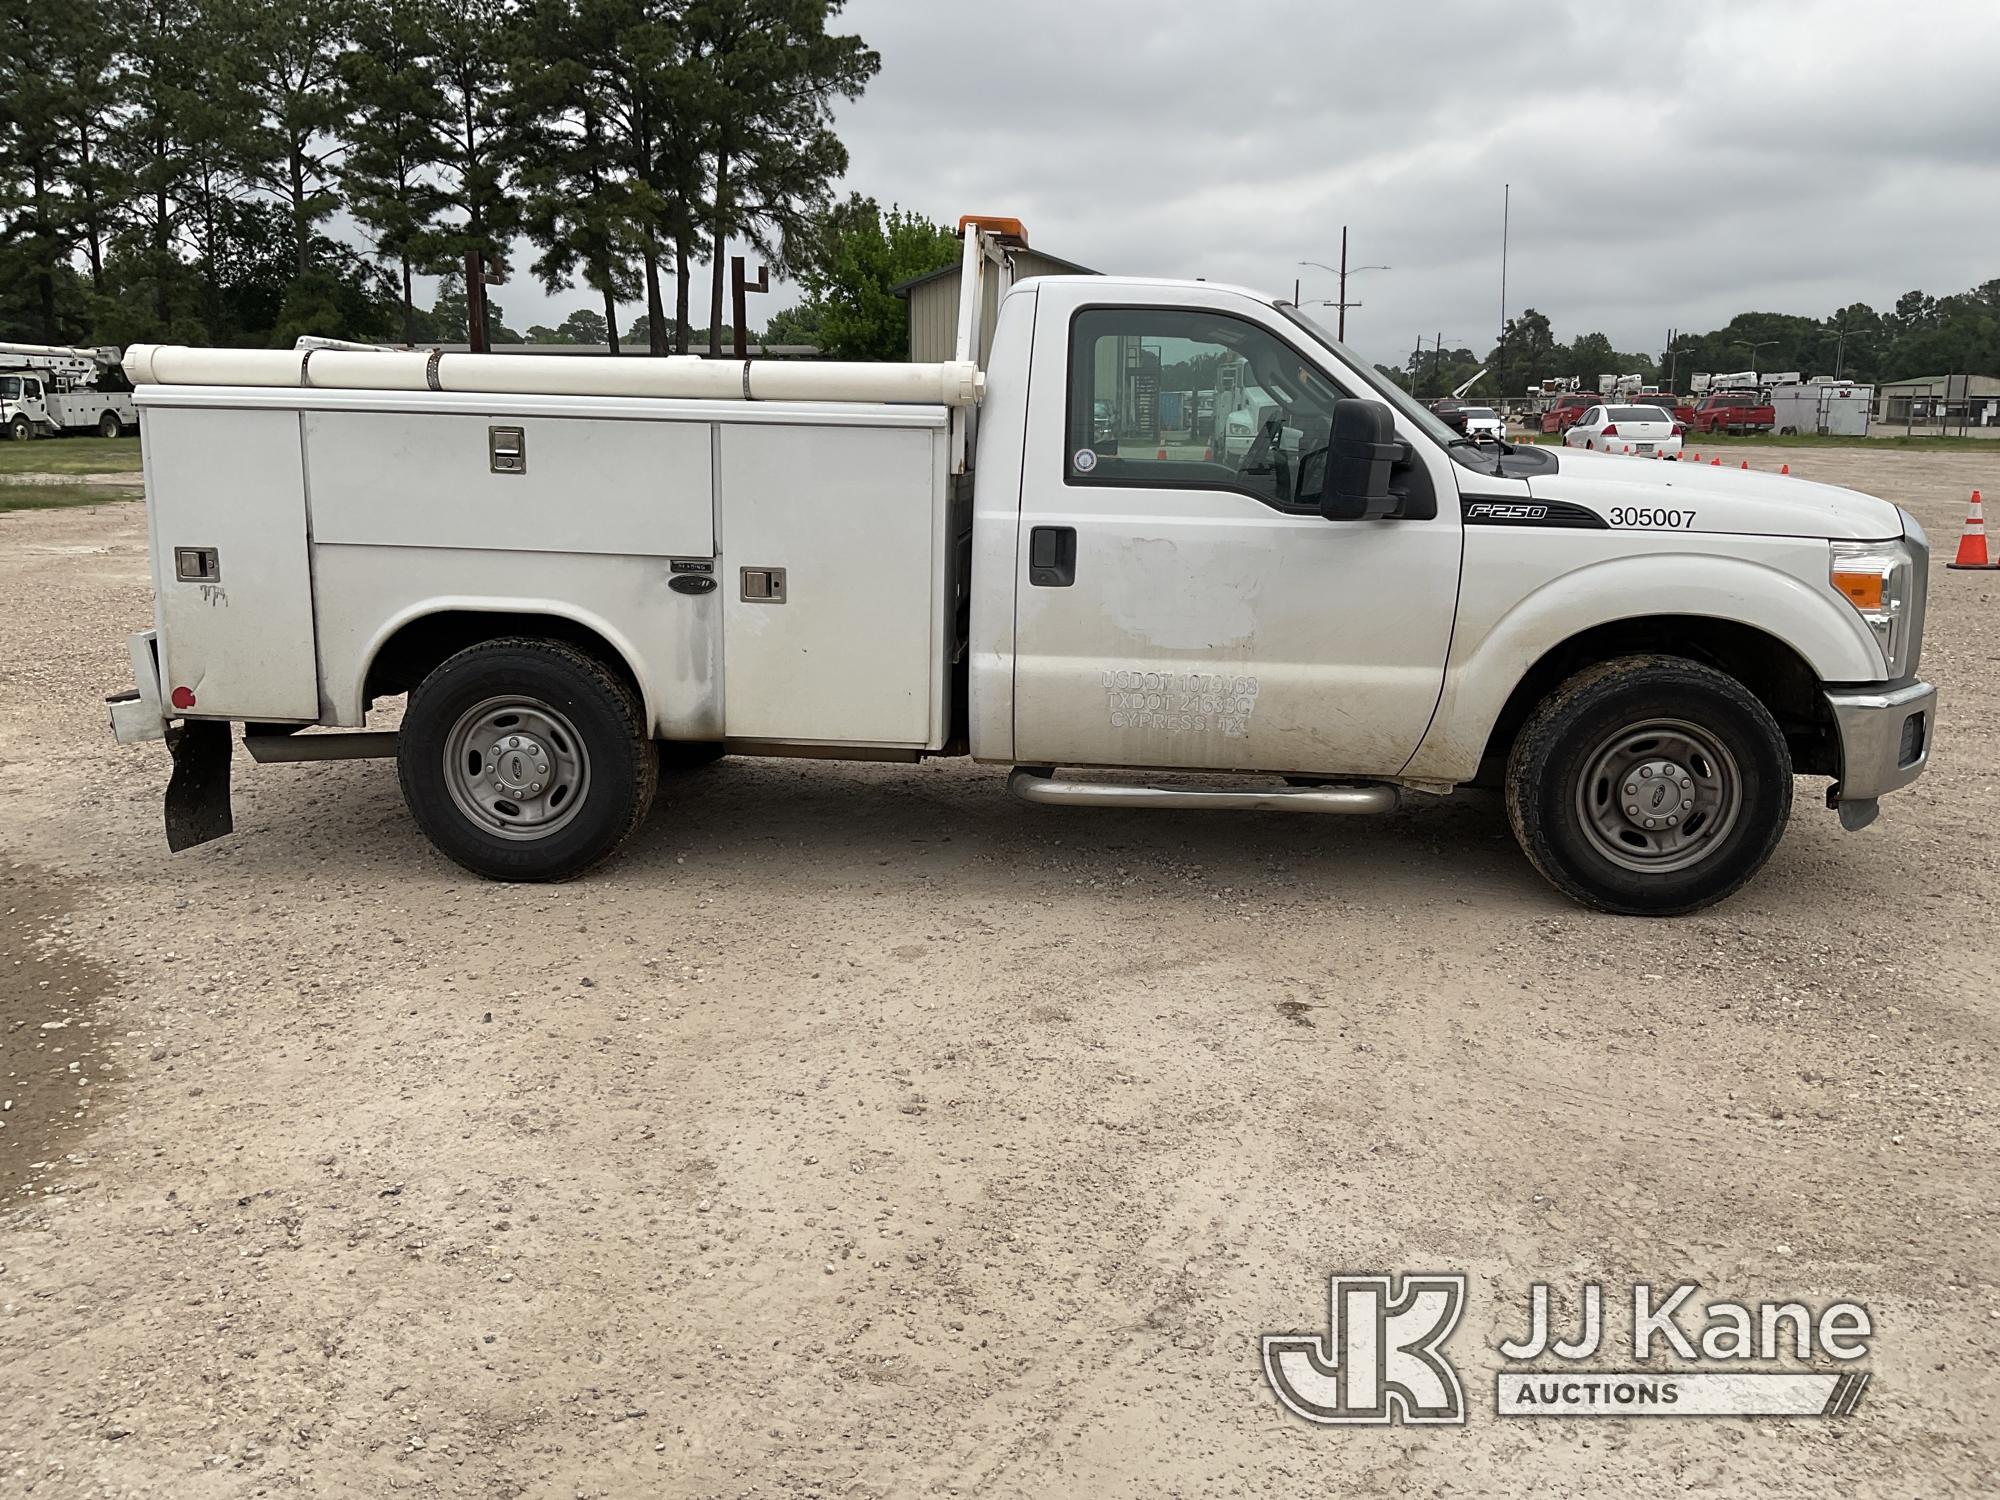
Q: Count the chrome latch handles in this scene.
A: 3